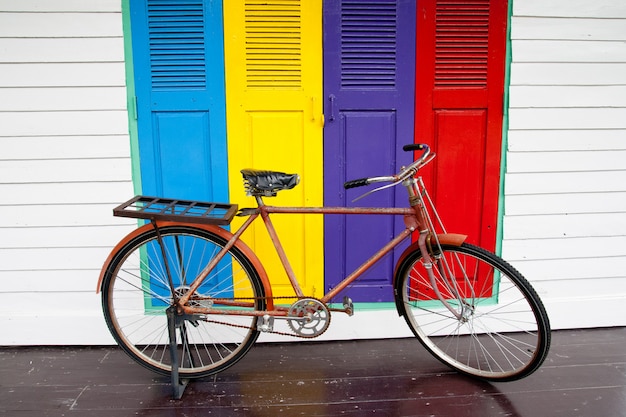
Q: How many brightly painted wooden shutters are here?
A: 4